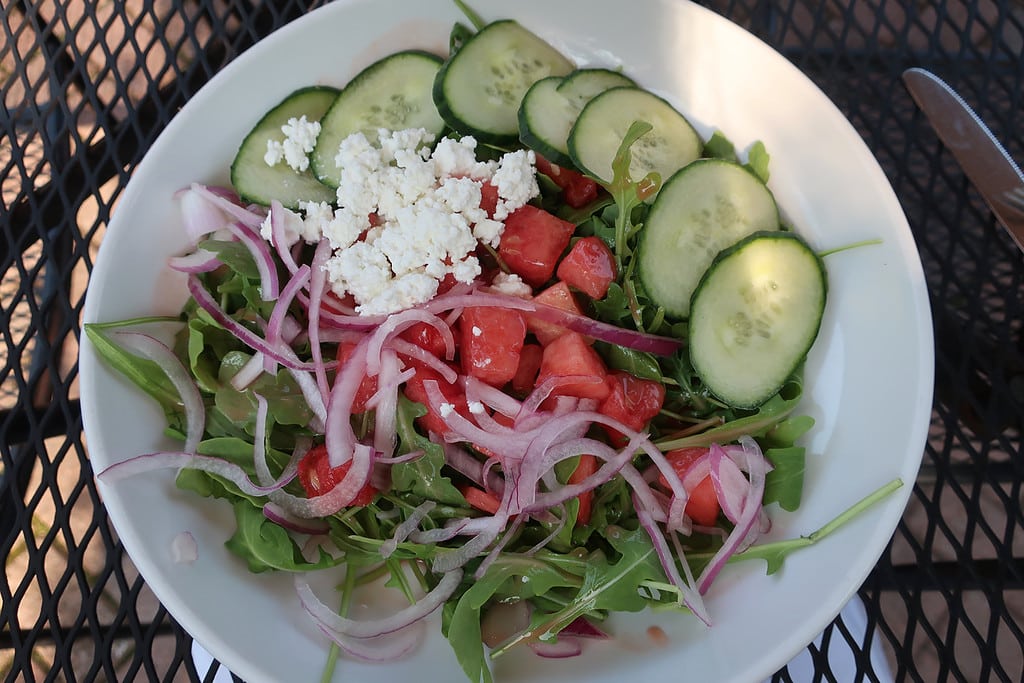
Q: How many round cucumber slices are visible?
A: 8